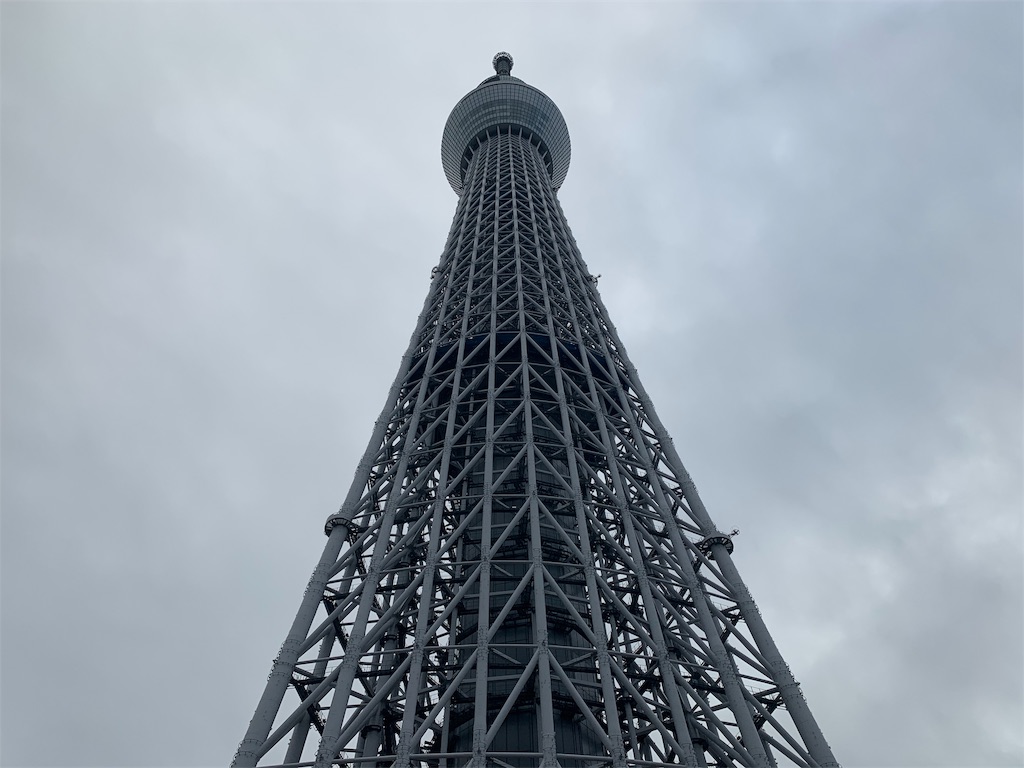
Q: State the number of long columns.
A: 9